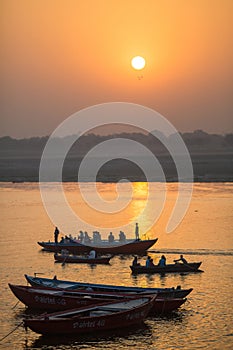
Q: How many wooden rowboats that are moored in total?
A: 3